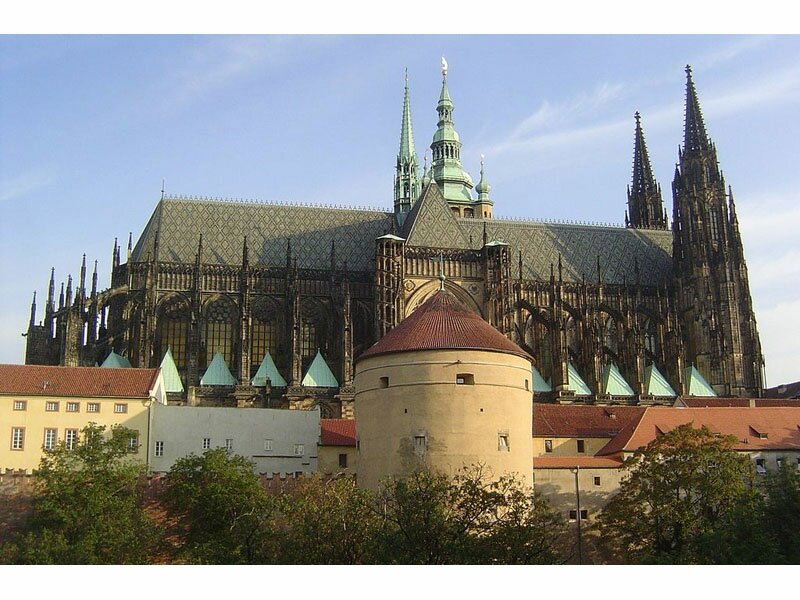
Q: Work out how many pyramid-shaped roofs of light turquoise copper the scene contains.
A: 10